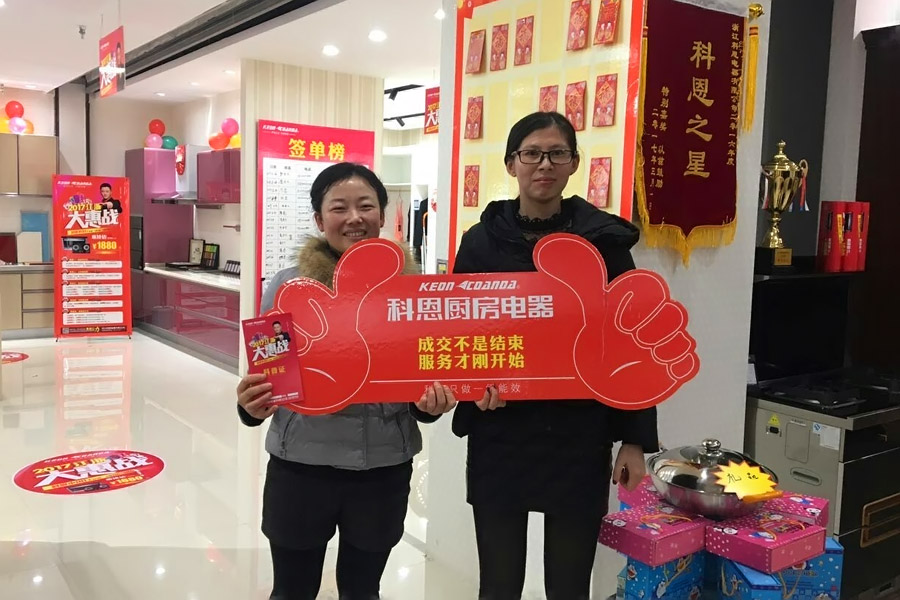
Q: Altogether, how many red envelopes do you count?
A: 11